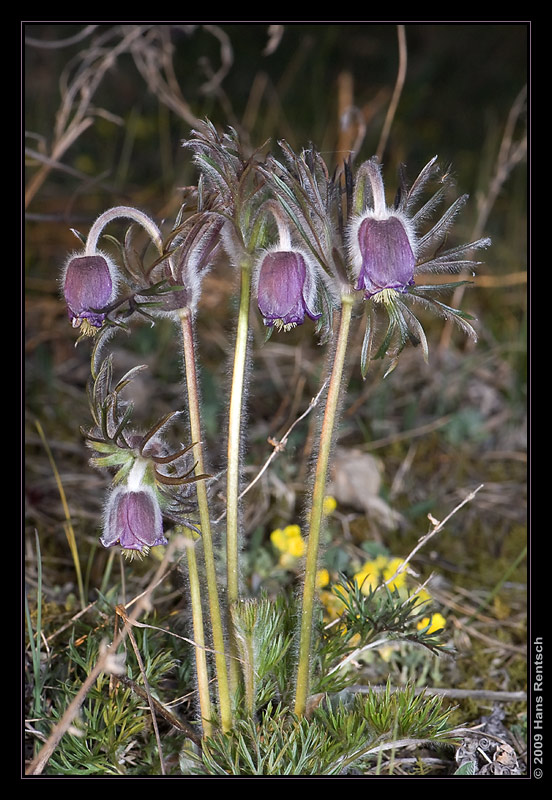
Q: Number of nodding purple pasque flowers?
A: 4